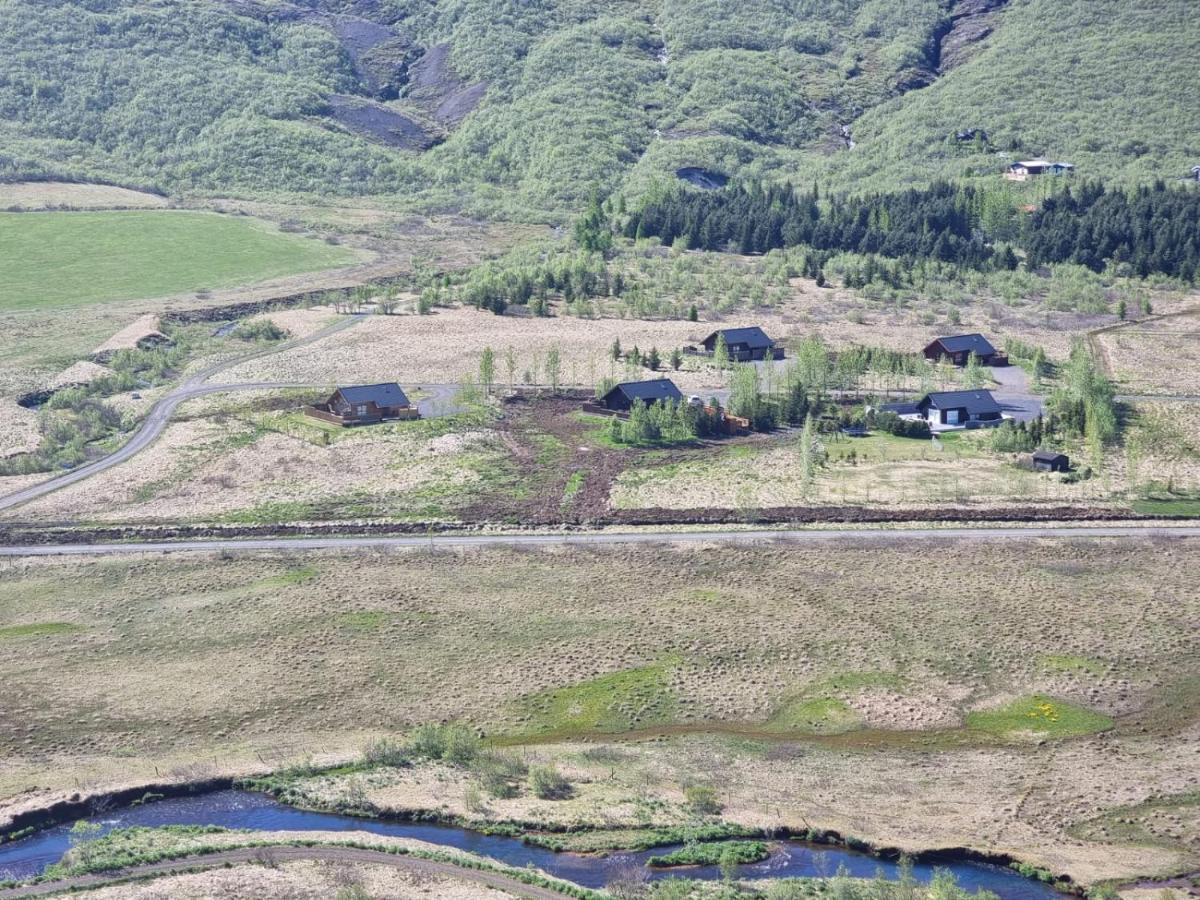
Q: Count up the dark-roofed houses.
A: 5